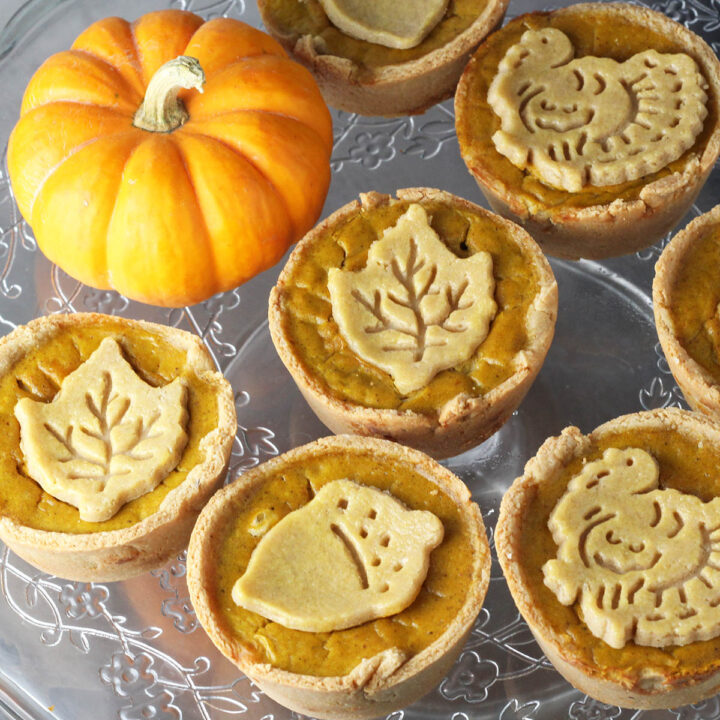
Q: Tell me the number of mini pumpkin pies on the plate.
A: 7